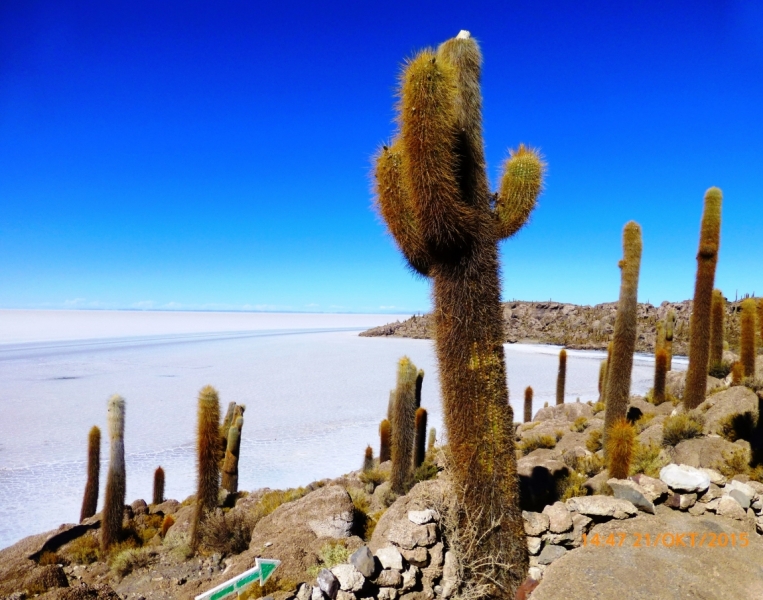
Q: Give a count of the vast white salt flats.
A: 1